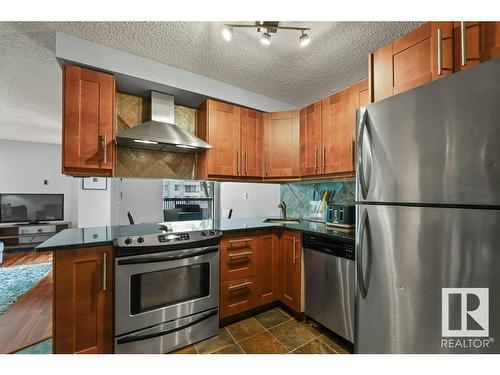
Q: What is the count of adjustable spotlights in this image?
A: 3